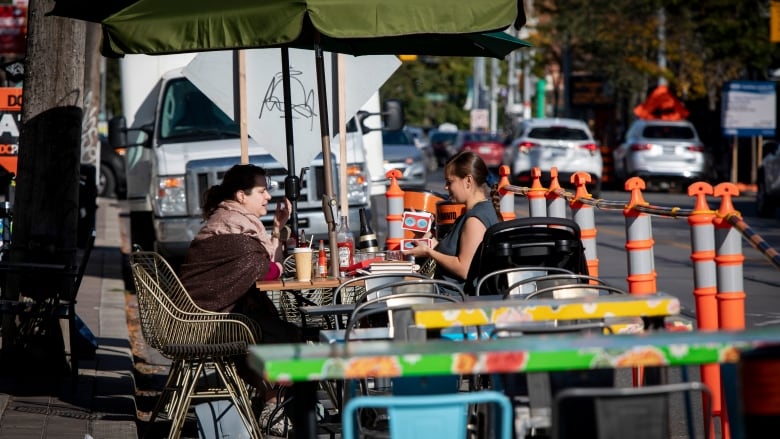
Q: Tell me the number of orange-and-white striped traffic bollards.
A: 8